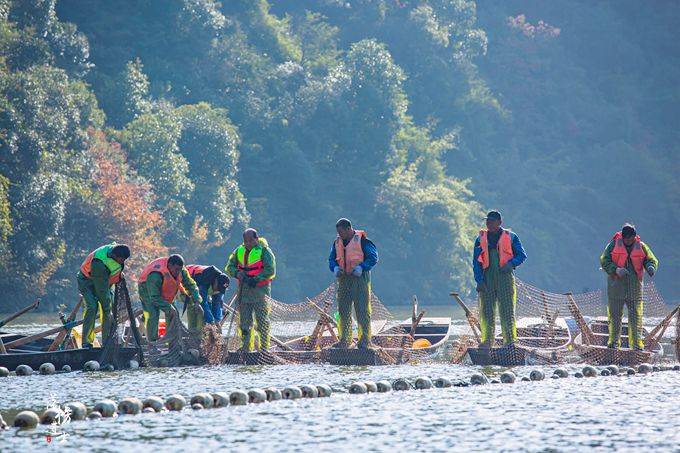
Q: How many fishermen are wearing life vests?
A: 7